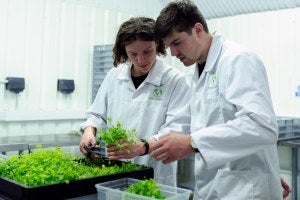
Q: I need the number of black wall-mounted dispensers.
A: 2